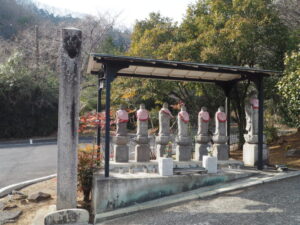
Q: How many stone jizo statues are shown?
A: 7